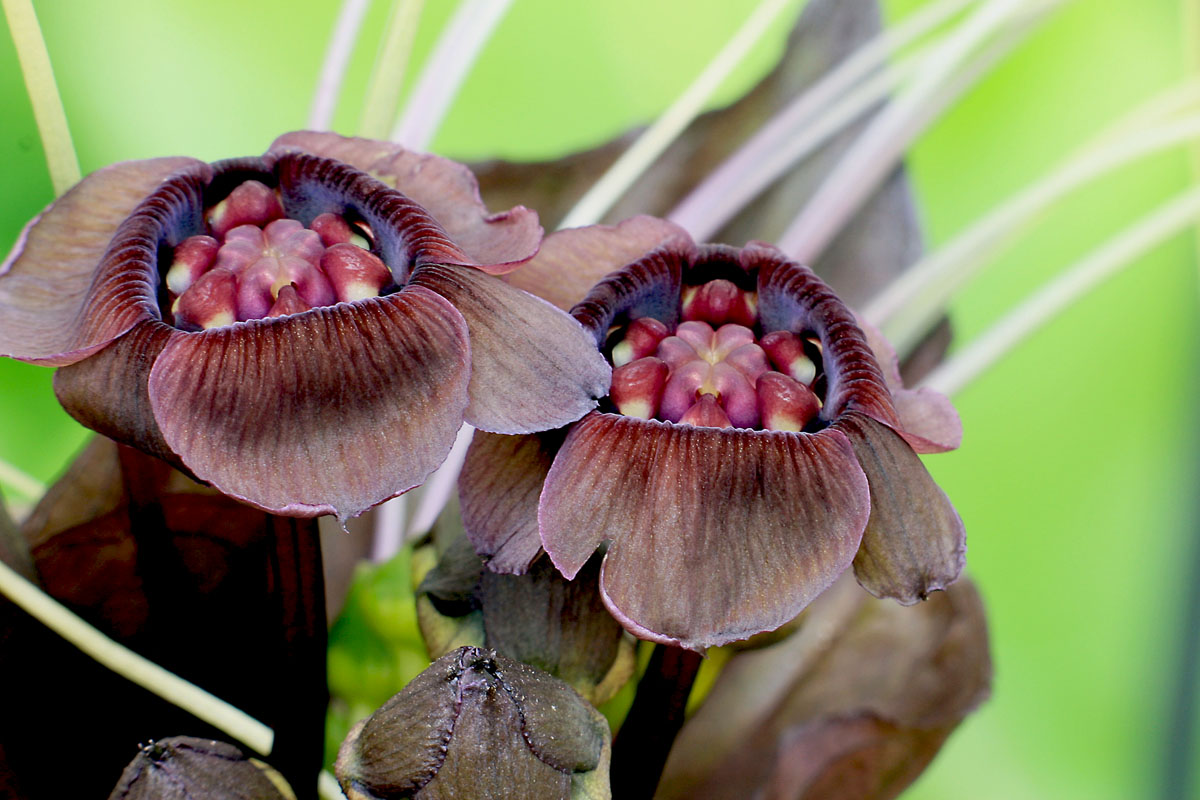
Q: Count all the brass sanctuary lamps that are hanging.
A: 0